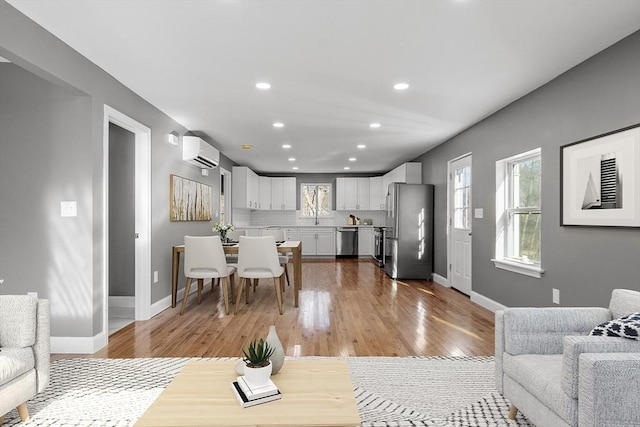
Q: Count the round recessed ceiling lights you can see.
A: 10